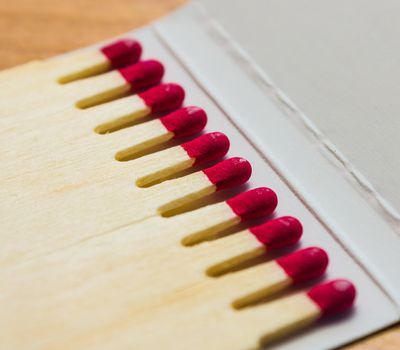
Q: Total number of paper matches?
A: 10